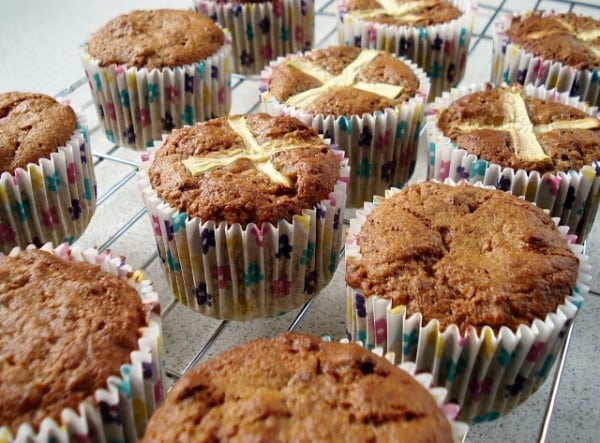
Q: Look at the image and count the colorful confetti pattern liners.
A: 11